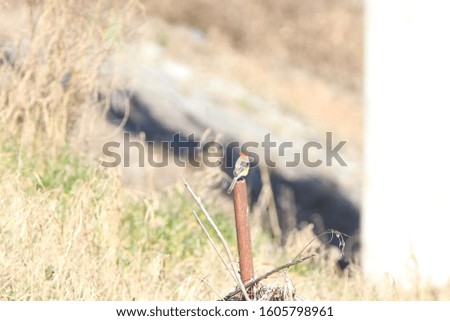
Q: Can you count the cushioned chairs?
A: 0